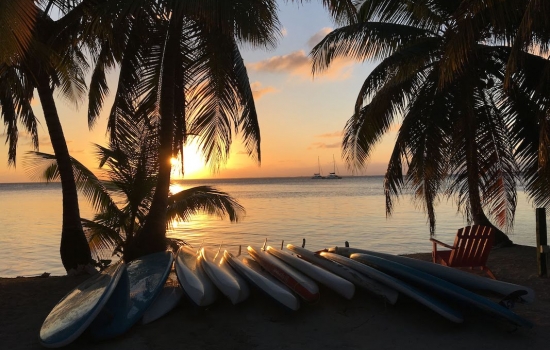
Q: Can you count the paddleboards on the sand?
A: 12